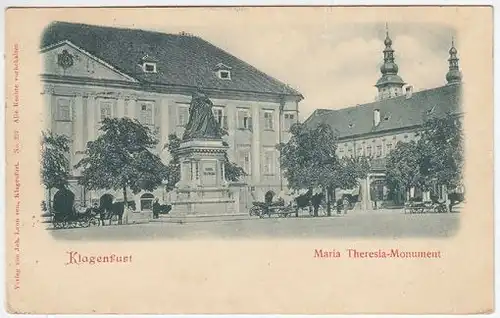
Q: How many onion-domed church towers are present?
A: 2